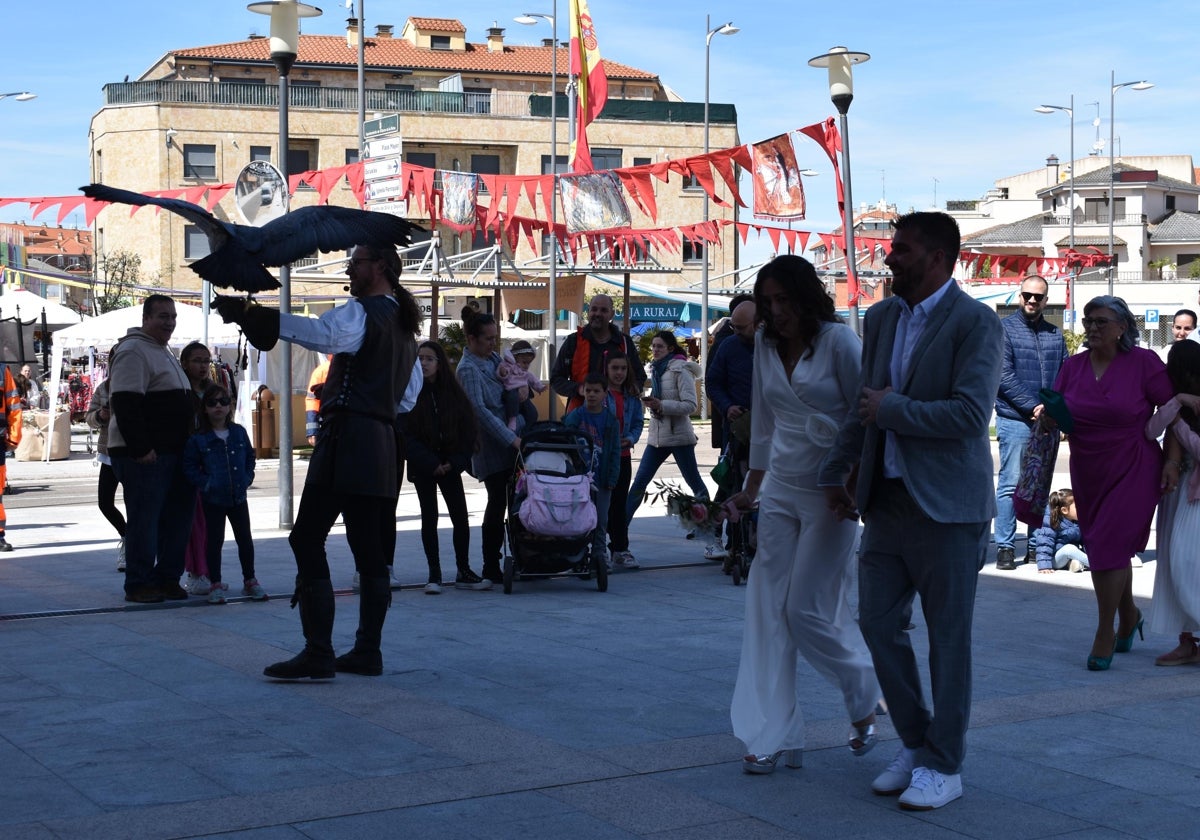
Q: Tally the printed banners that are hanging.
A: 3